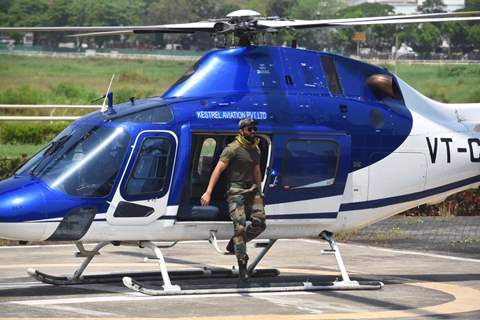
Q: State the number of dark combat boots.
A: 2